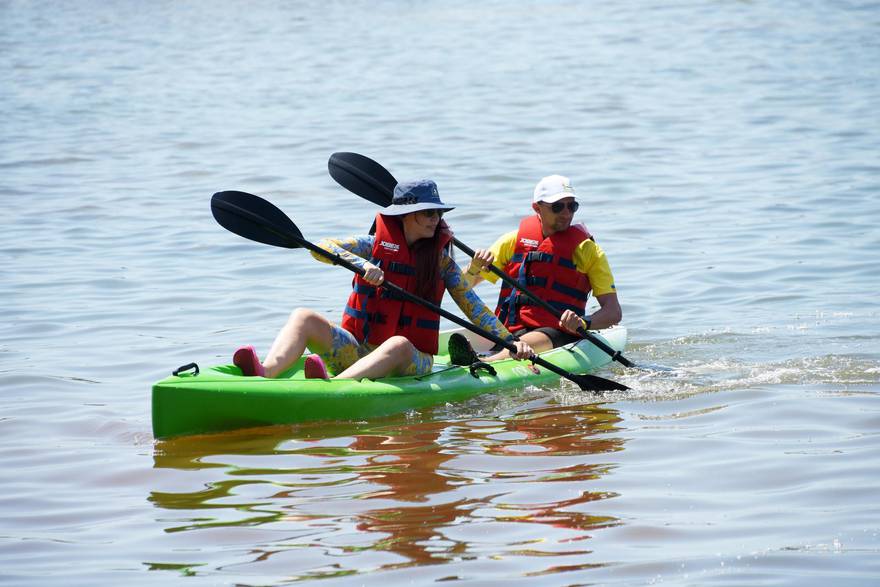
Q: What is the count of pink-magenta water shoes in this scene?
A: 2